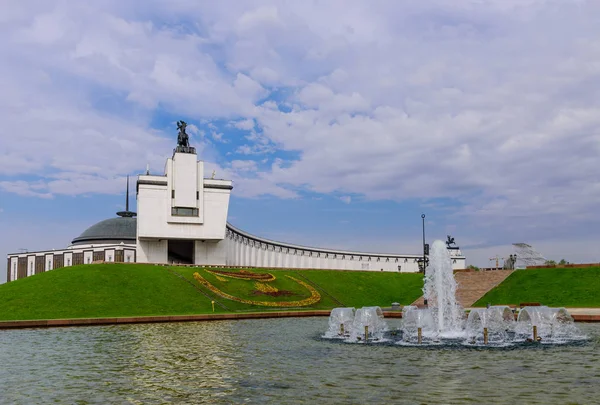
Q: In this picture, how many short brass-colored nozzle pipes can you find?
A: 5